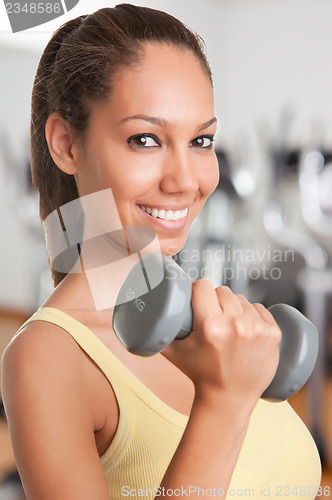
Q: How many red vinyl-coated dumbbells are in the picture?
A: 0